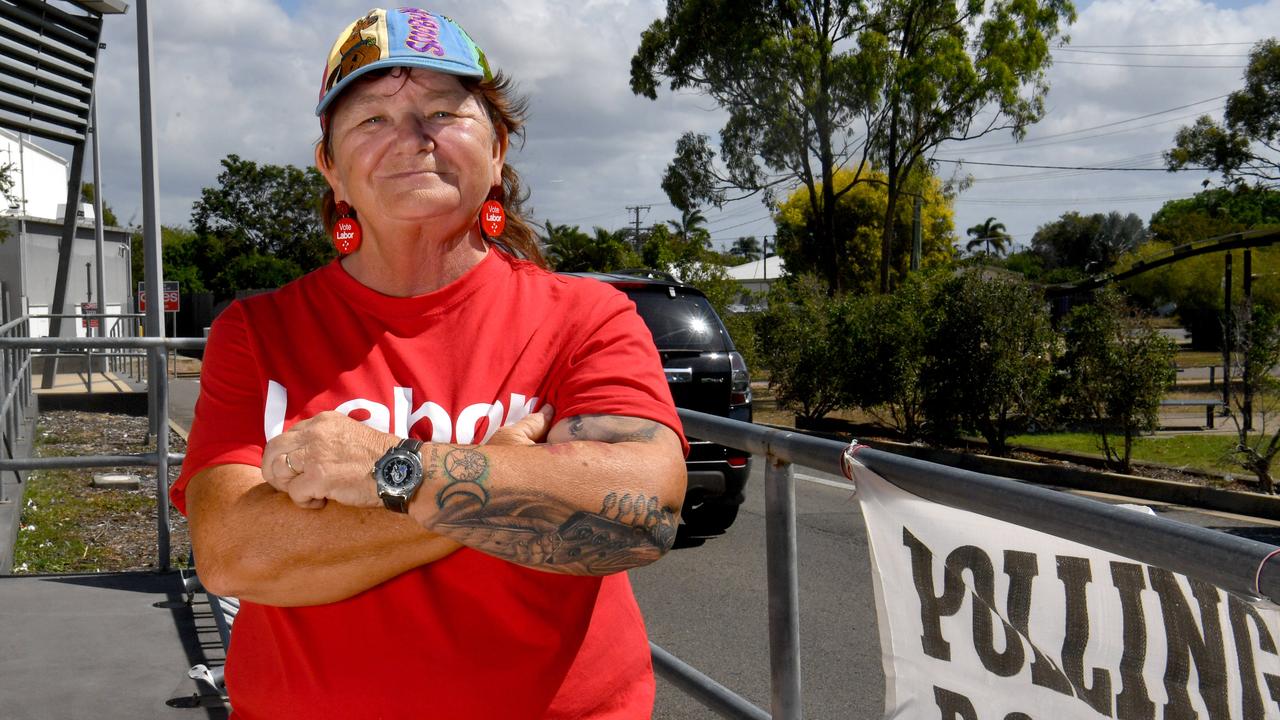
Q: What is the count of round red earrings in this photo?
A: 2